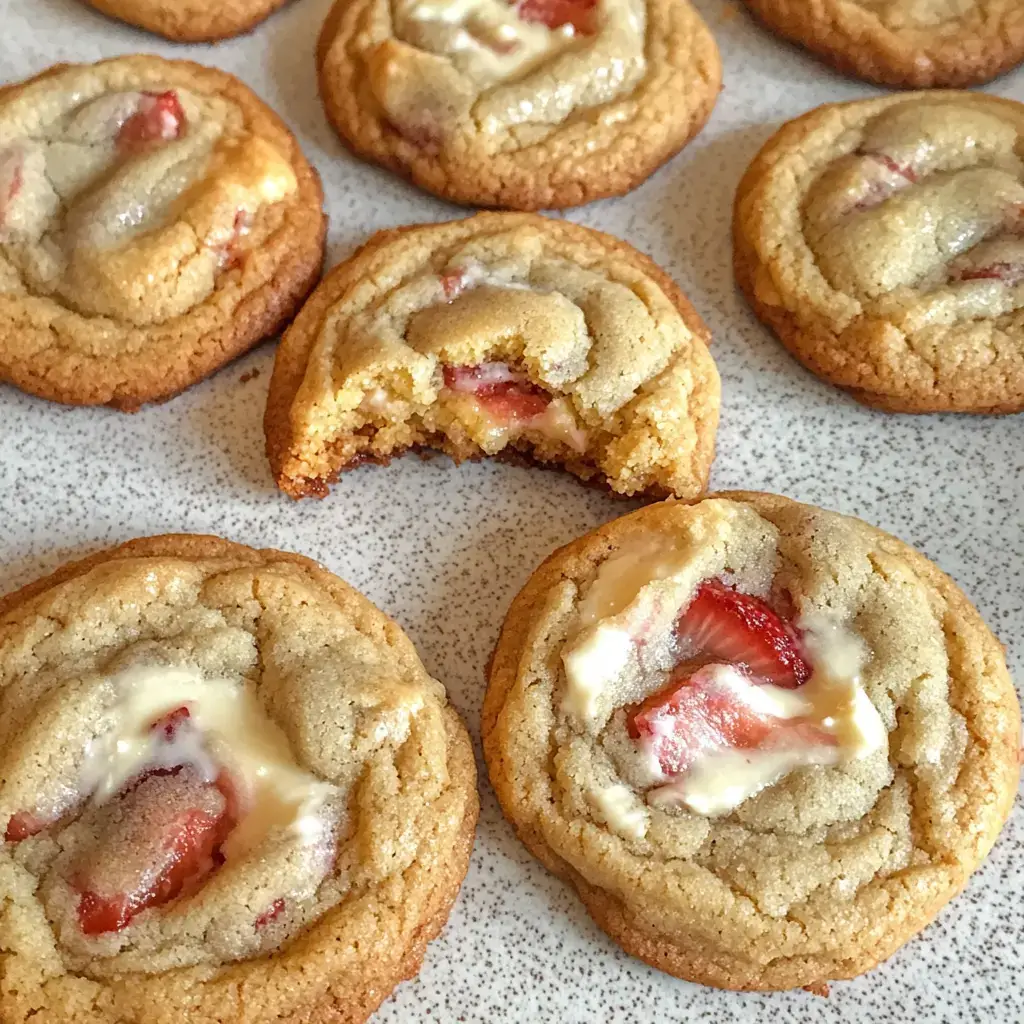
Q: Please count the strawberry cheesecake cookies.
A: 8